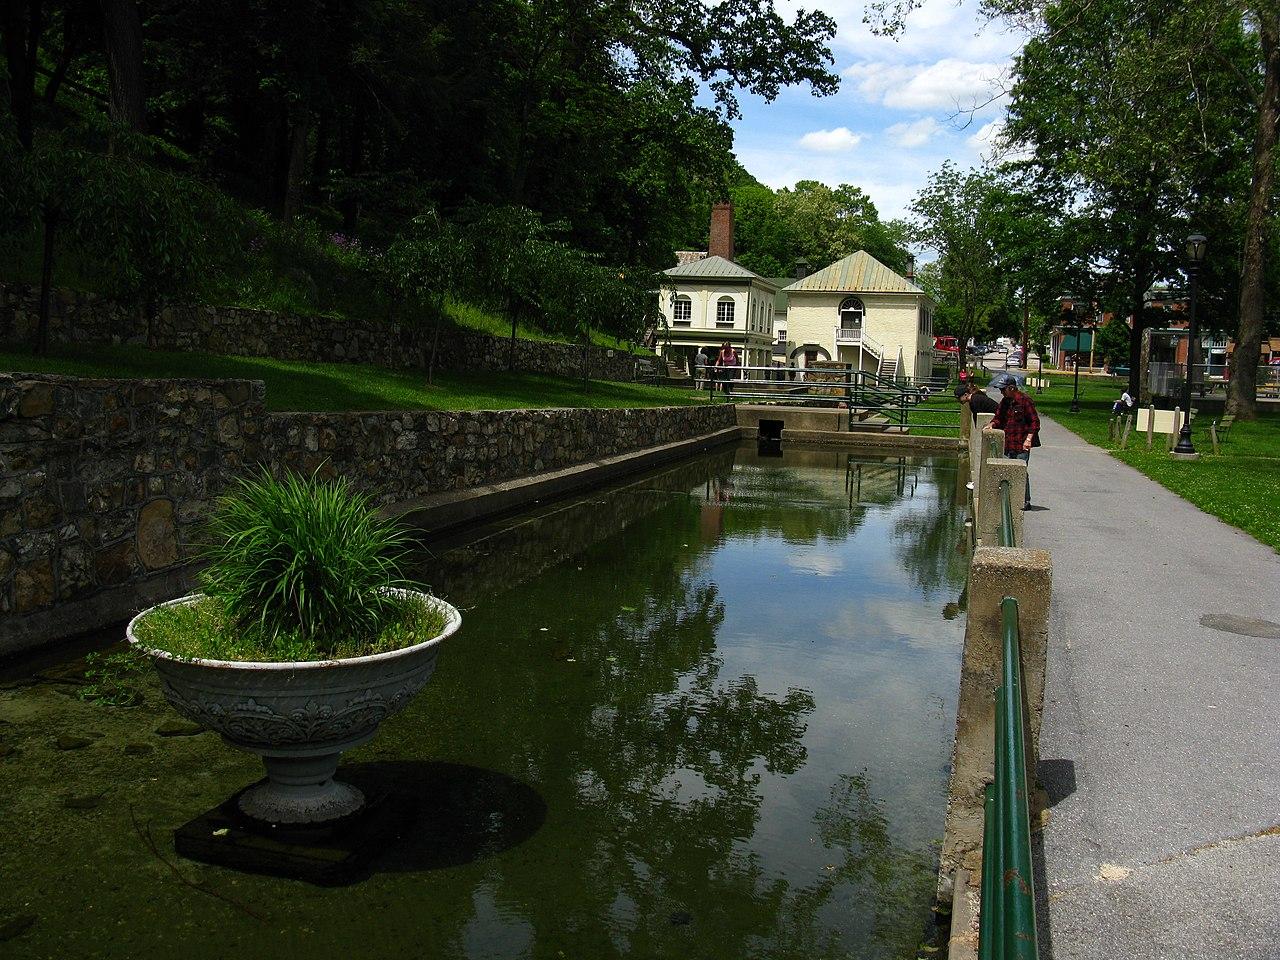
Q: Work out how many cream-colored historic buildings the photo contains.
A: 2